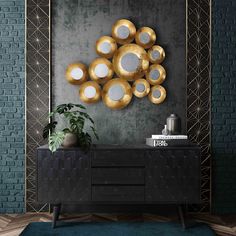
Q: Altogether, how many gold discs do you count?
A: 12